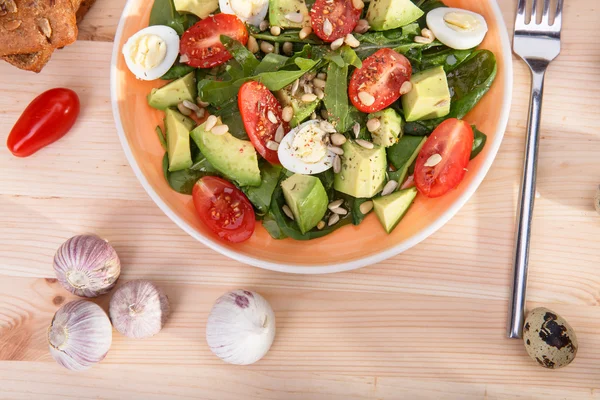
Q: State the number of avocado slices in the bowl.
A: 12